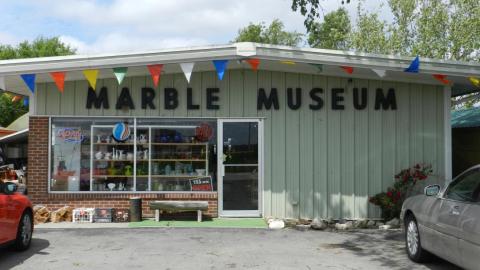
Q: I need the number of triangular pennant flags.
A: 15